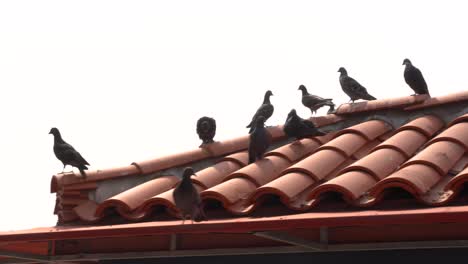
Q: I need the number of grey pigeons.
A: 9